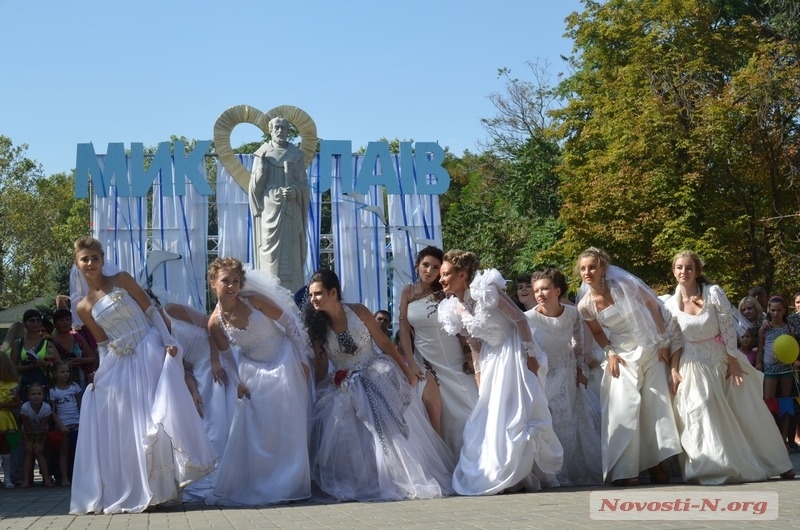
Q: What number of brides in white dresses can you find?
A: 9